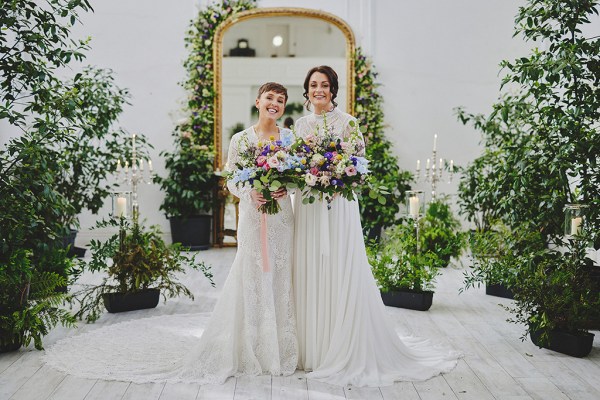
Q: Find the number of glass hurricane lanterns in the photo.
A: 3